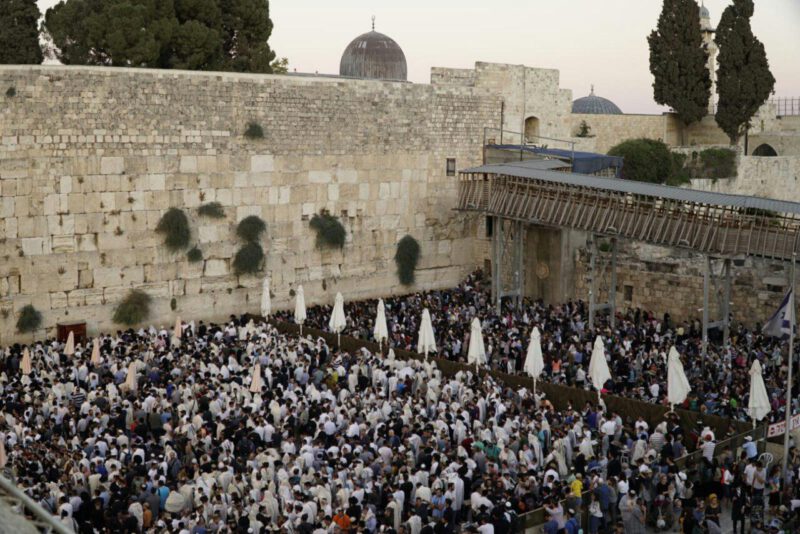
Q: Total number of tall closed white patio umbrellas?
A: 10